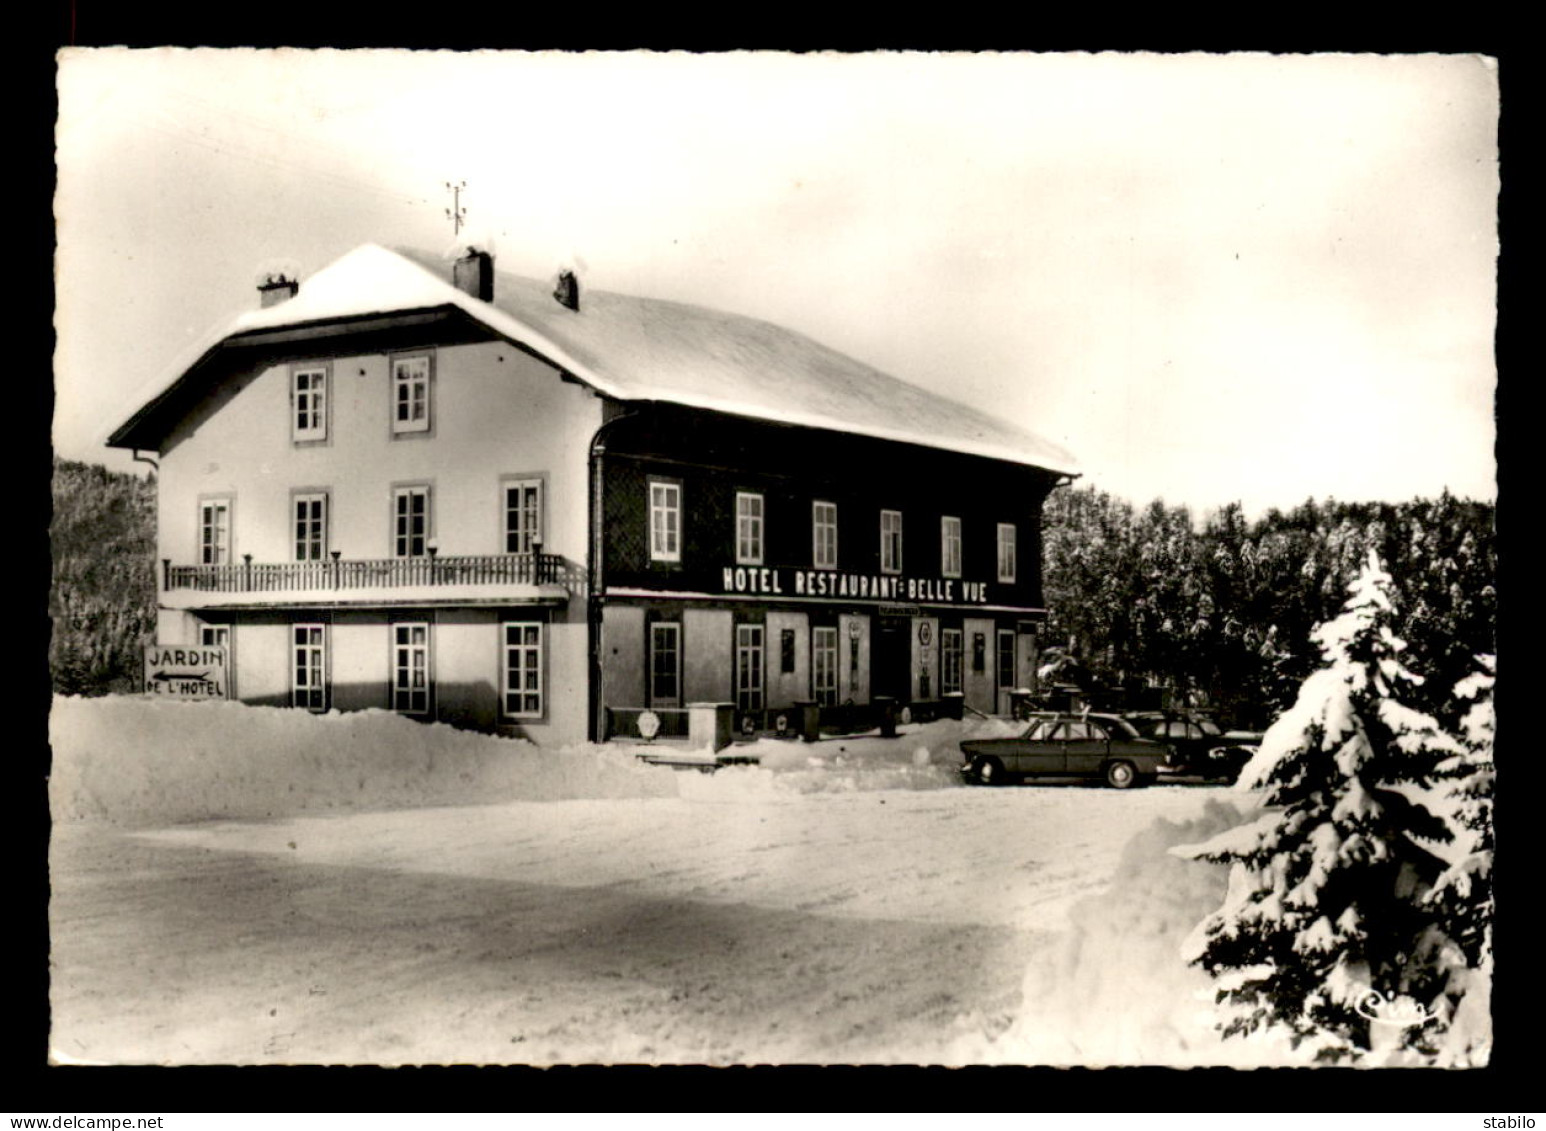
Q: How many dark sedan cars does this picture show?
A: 2